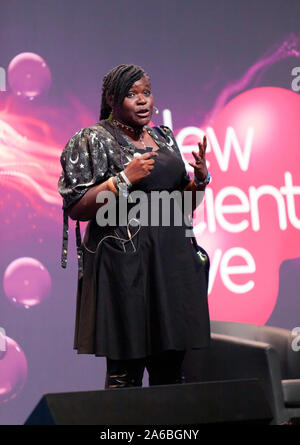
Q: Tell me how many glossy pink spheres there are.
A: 3